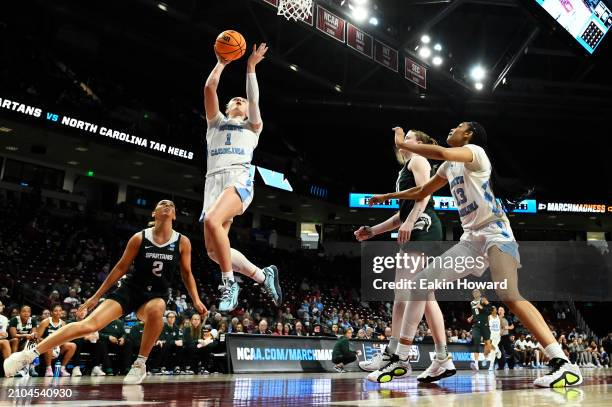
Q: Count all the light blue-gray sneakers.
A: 2